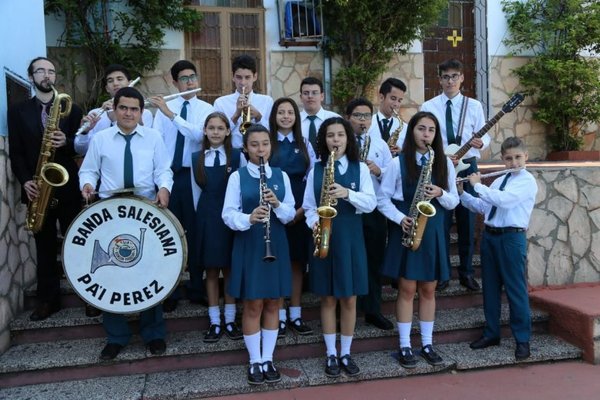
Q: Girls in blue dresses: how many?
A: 5